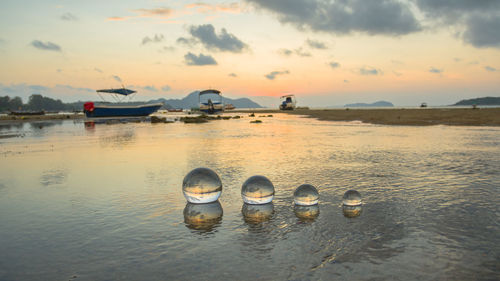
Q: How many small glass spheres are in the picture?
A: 4